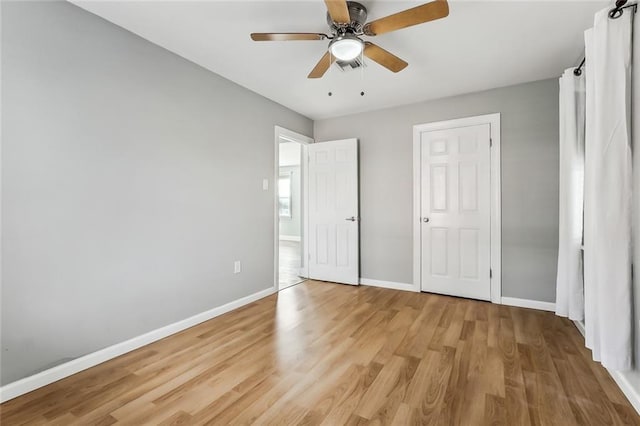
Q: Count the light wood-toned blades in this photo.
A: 5